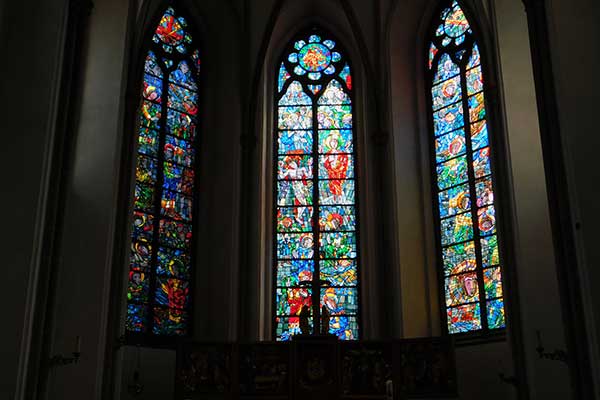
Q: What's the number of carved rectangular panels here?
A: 5